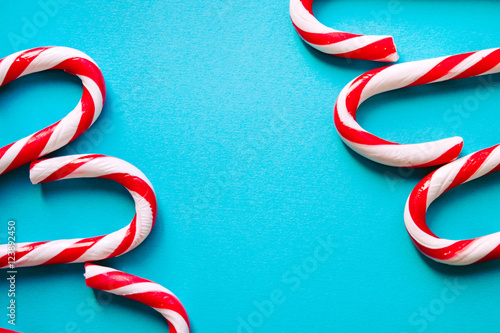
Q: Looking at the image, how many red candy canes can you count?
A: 6